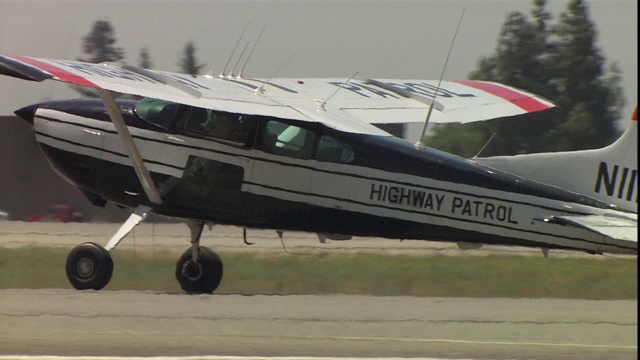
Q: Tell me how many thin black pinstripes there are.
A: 2